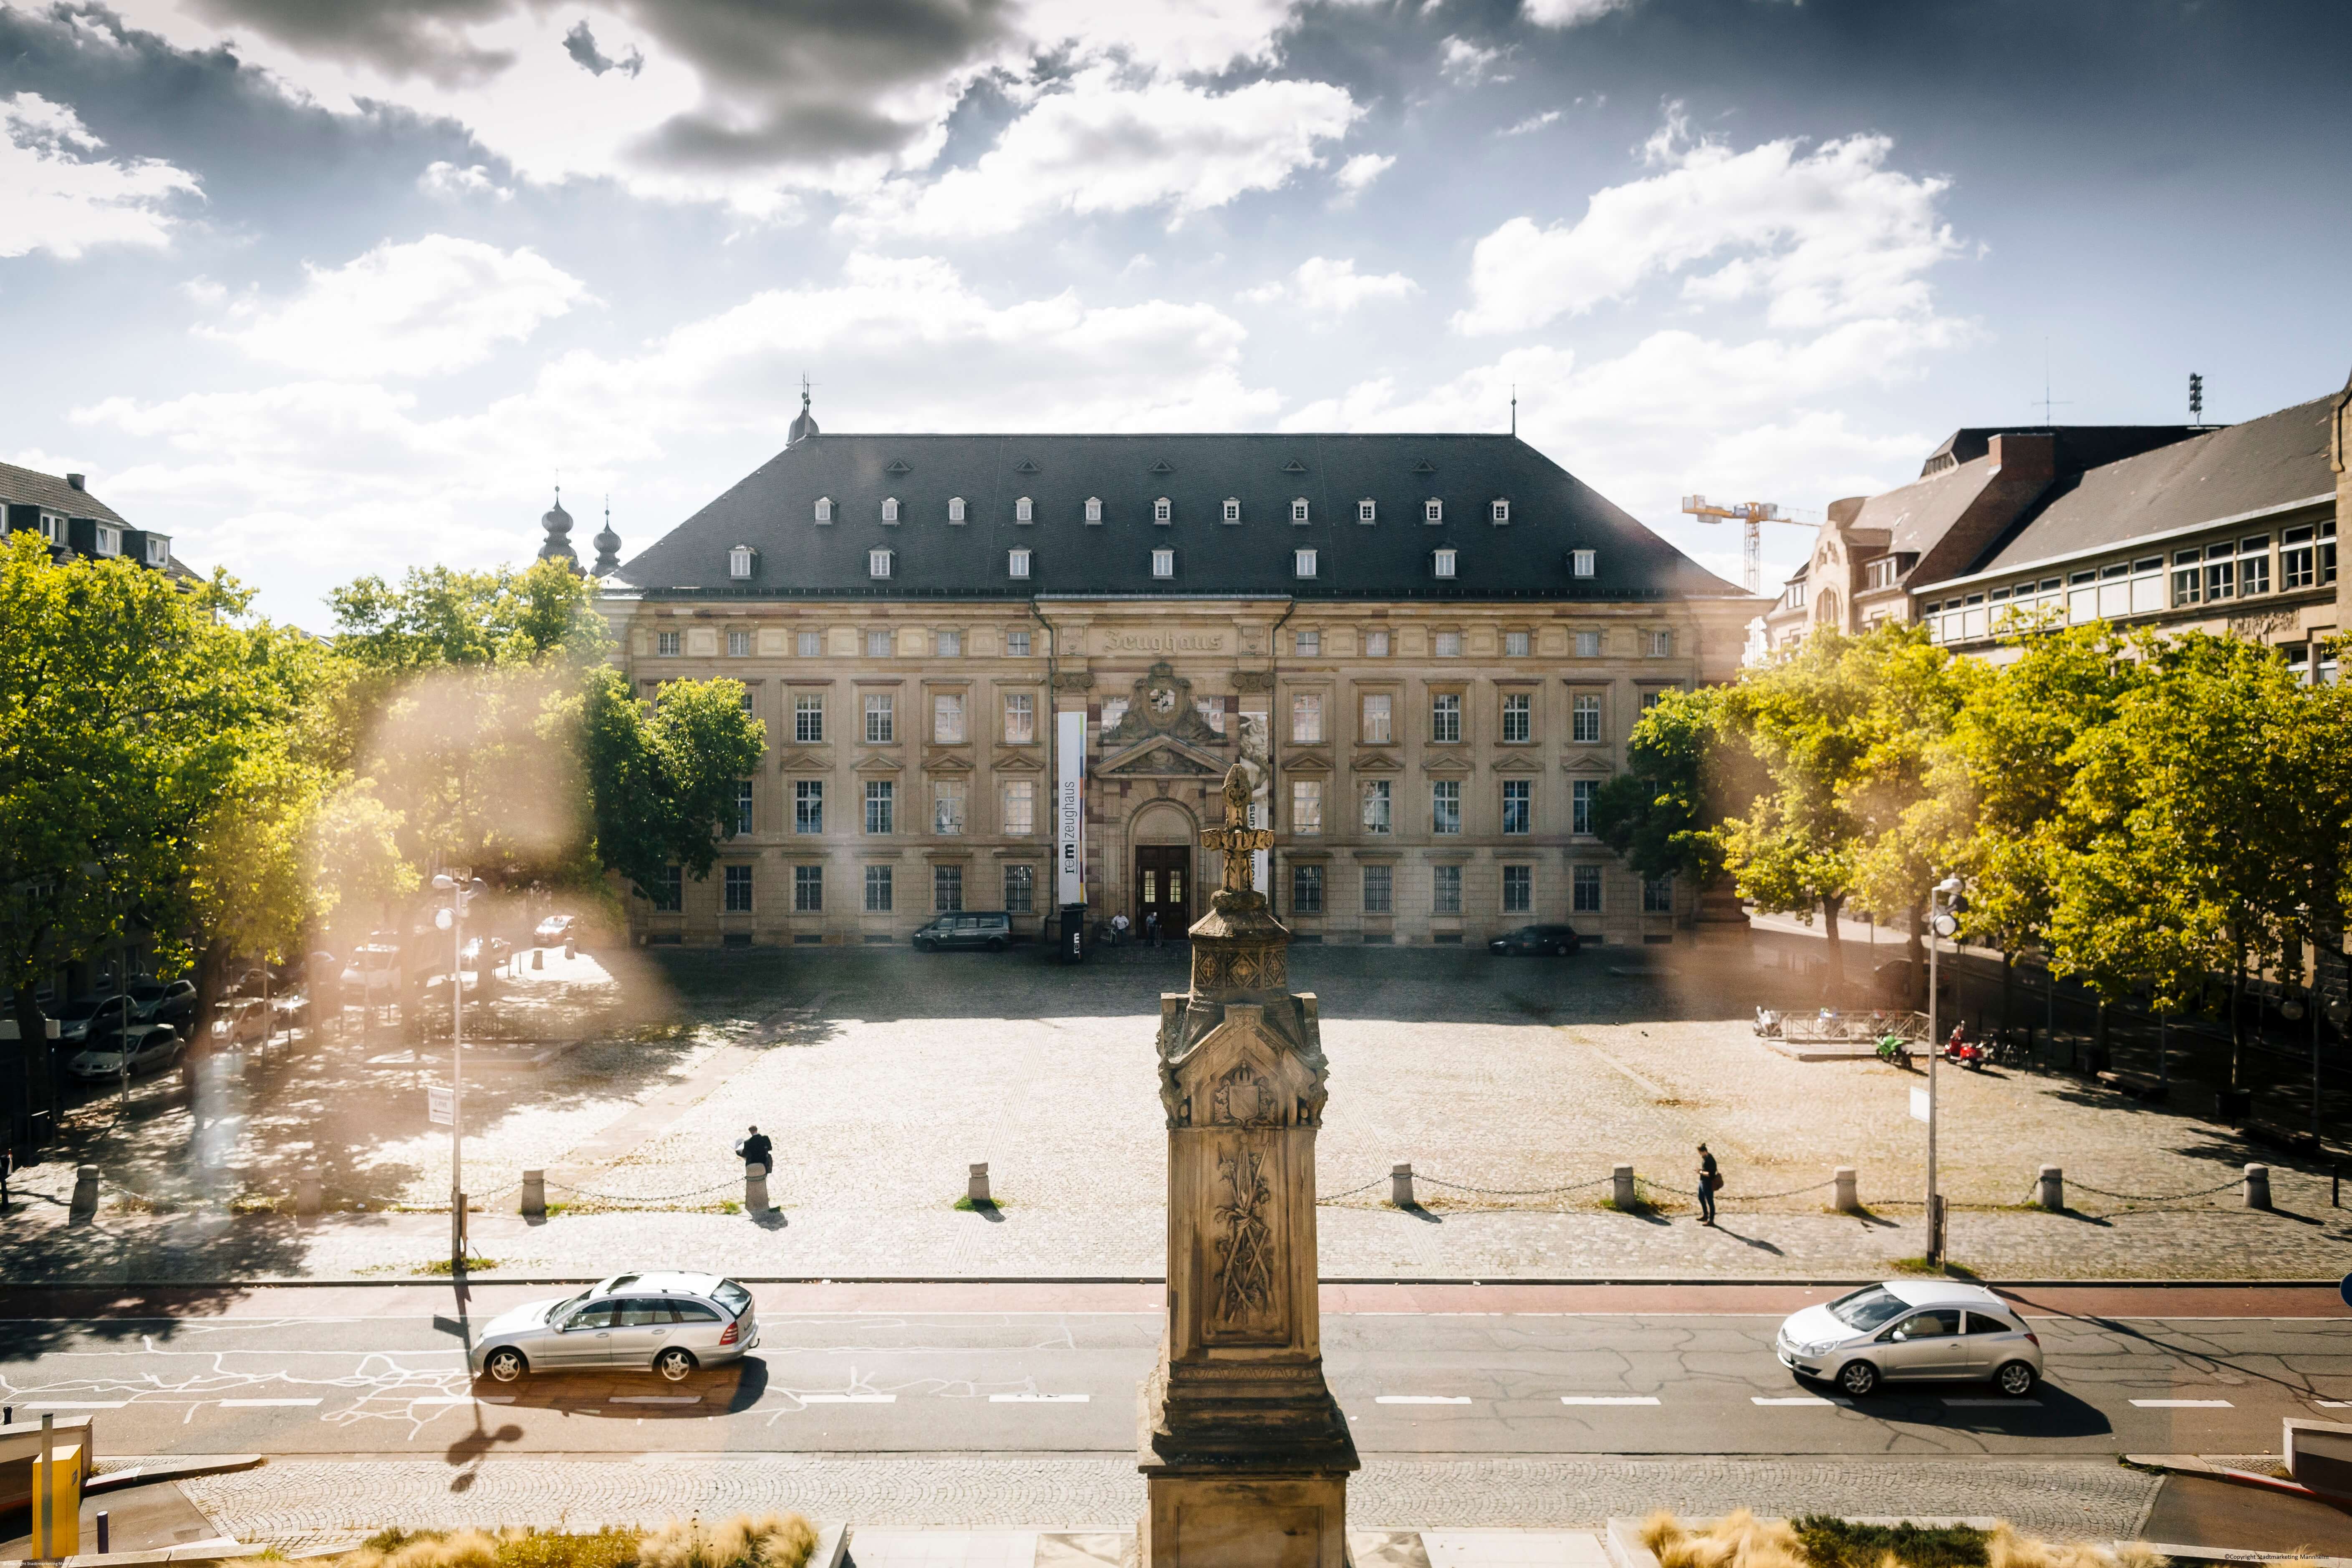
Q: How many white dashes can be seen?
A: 12